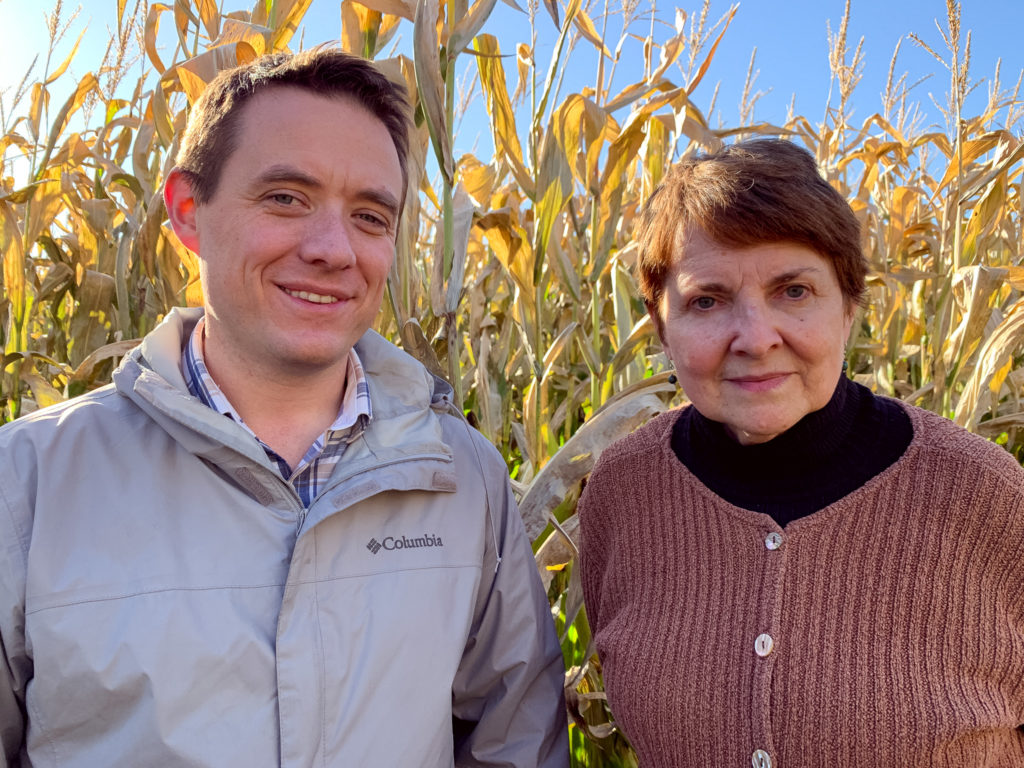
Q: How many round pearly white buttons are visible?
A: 3